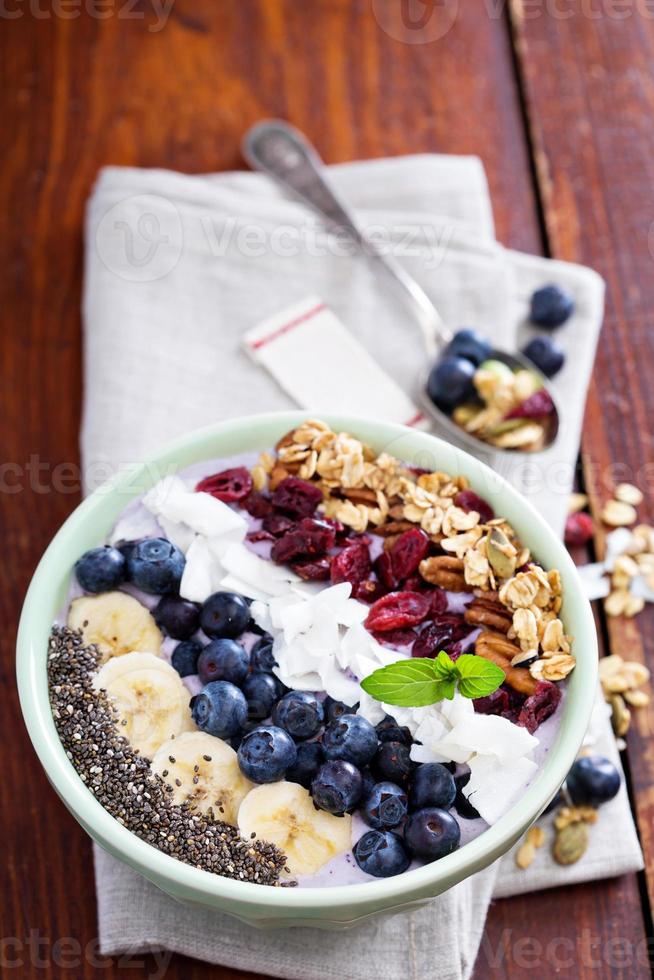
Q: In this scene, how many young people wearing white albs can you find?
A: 0